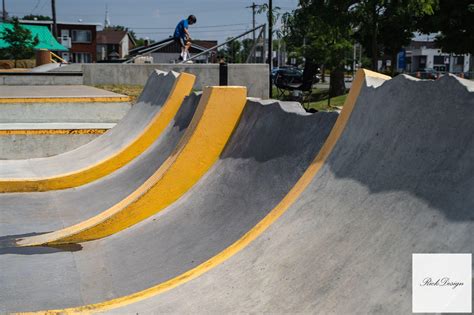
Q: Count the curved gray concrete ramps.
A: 4